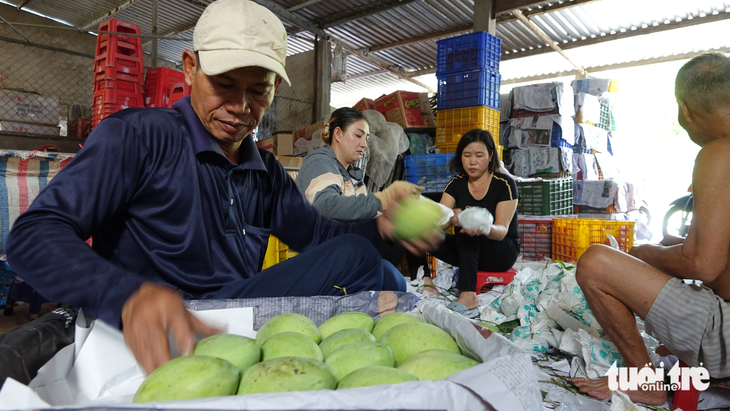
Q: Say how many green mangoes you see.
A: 13